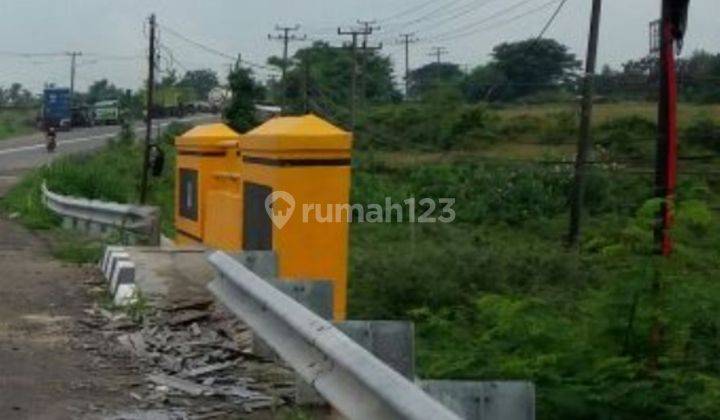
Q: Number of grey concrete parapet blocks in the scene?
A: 4